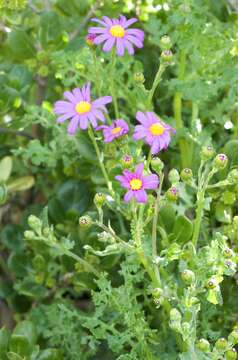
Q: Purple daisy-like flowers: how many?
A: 5